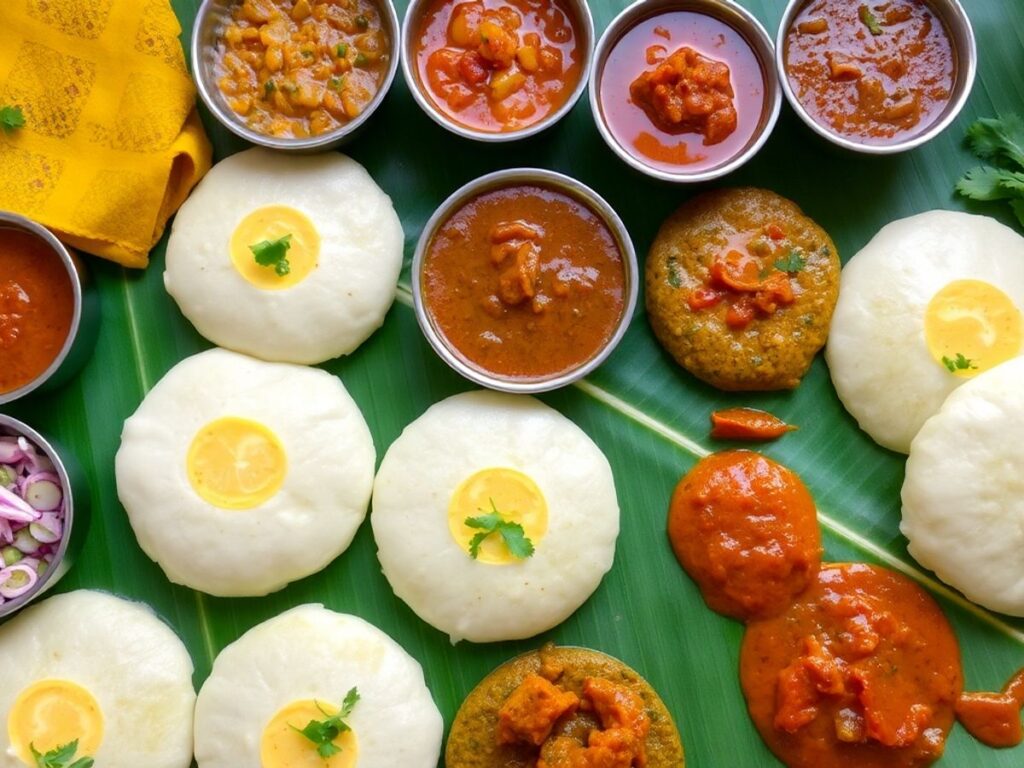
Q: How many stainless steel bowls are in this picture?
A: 7